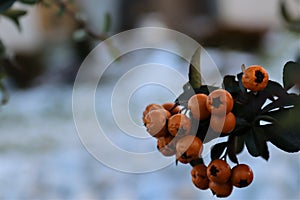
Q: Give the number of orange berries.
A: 14